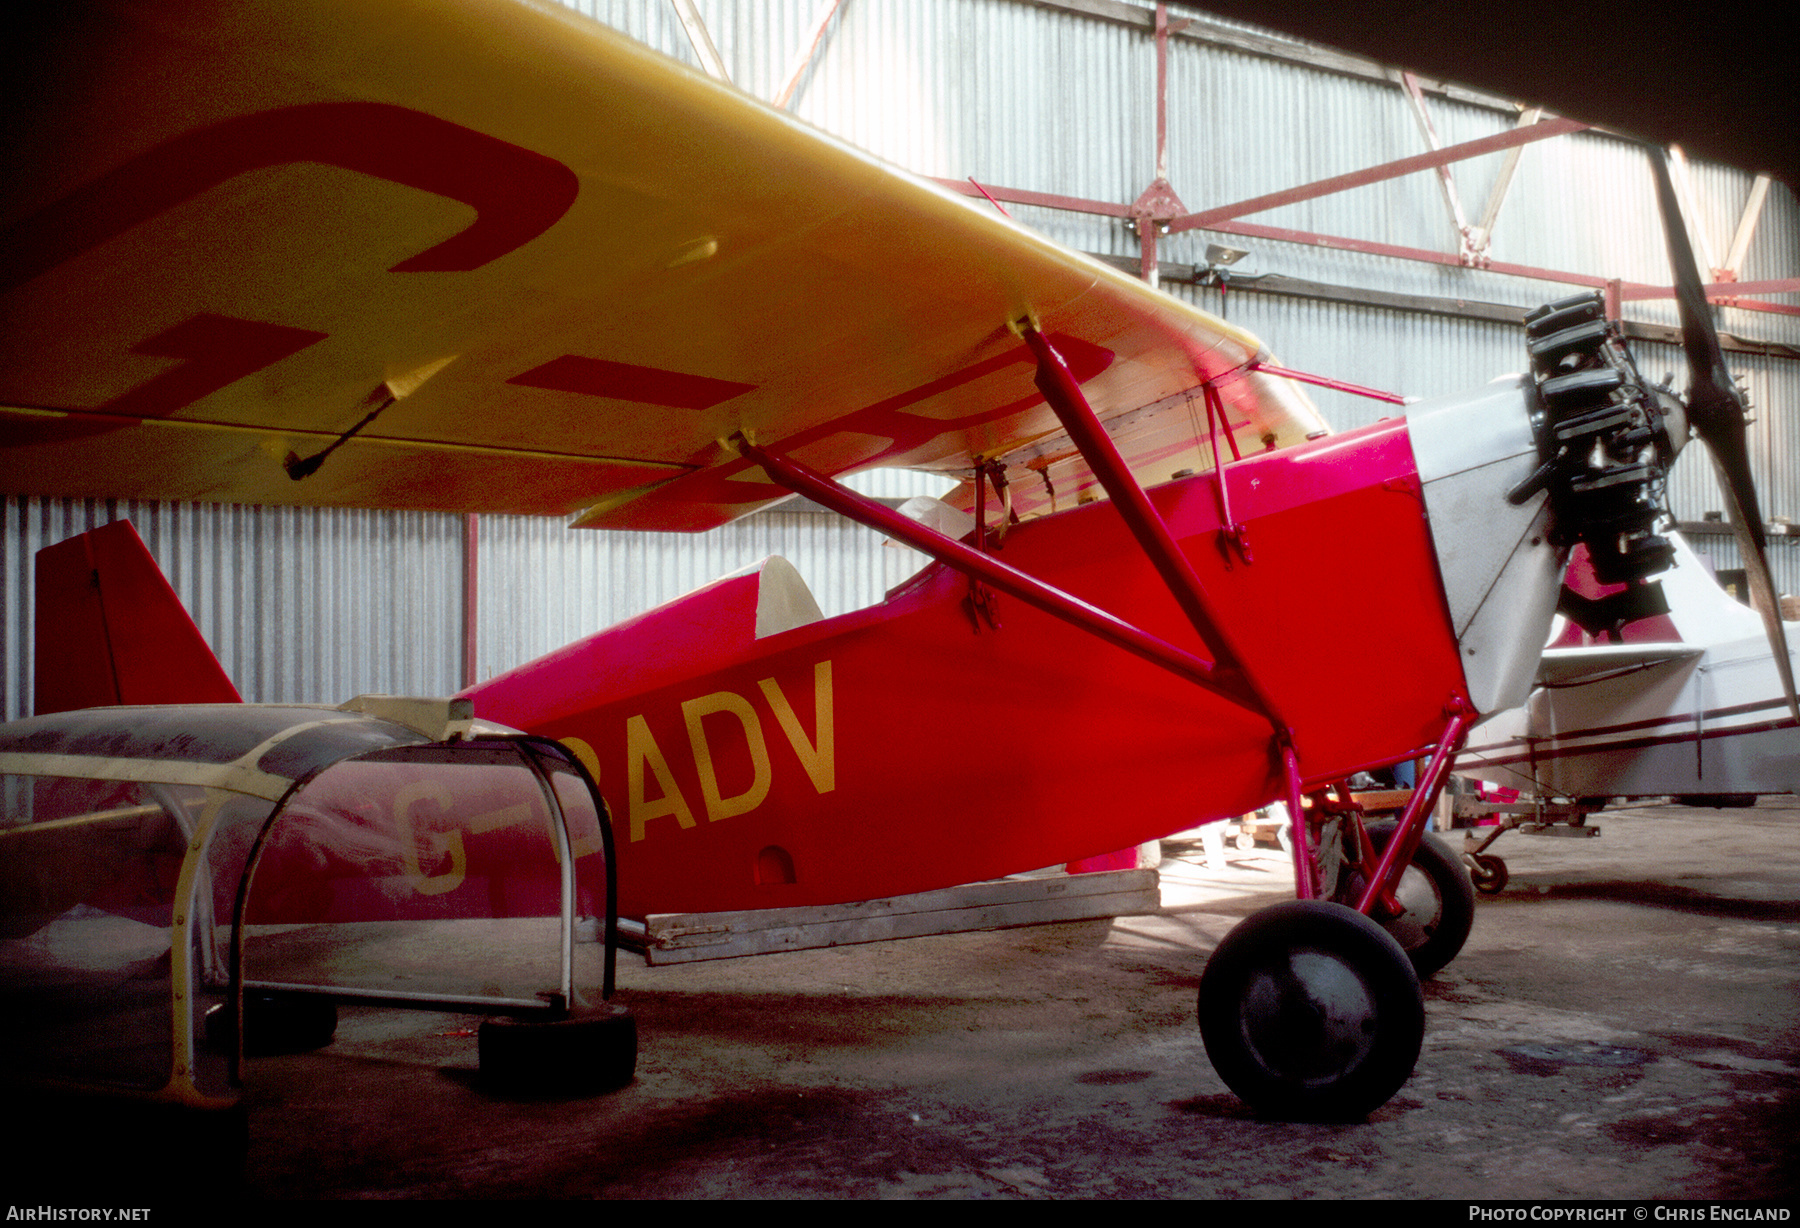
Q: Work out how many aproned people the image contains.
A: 0